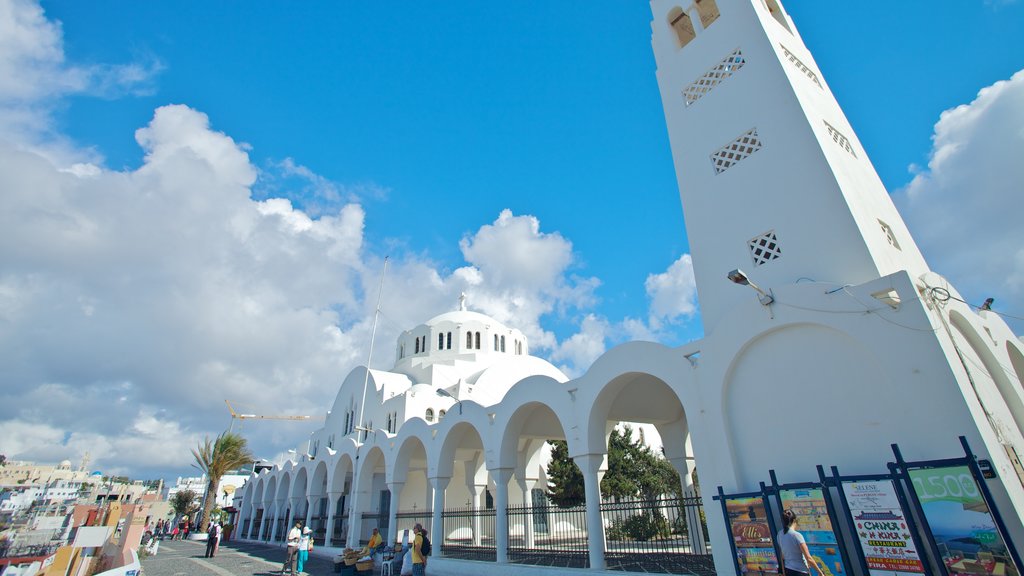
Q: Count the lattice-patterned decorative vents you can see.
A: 6